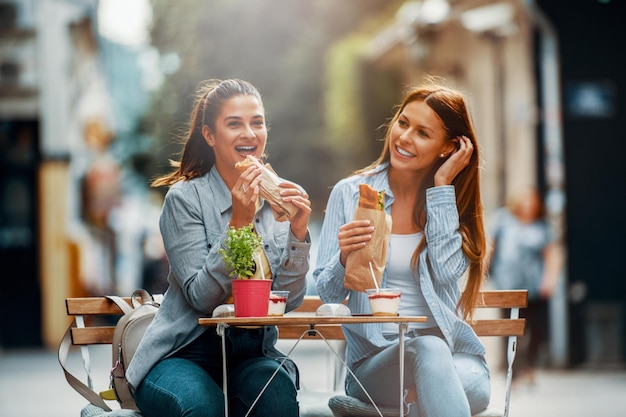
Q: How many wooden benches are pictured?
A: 1